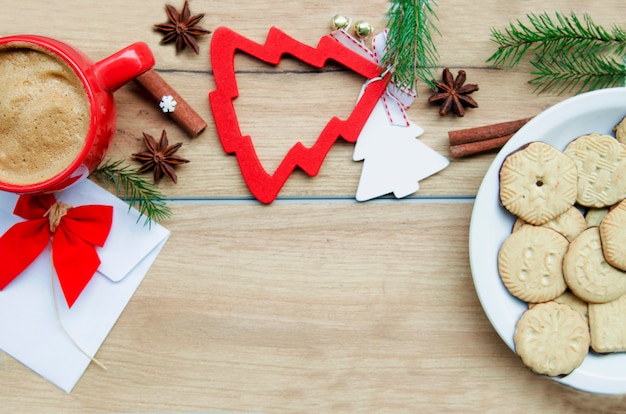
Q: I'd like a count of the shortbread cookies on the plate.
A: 11